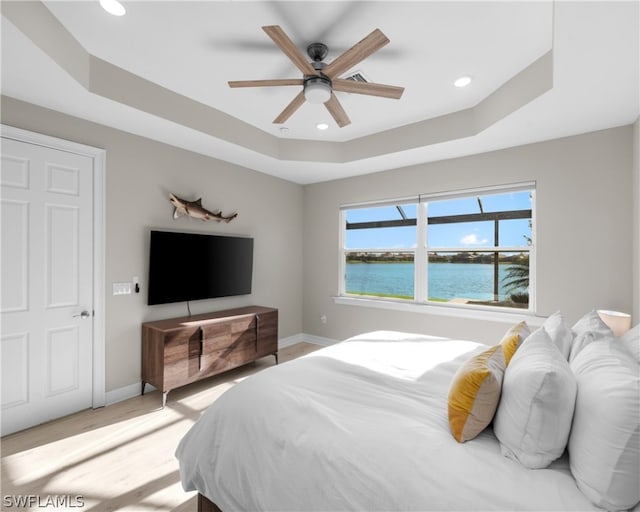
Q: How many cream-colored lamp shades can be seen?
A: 1